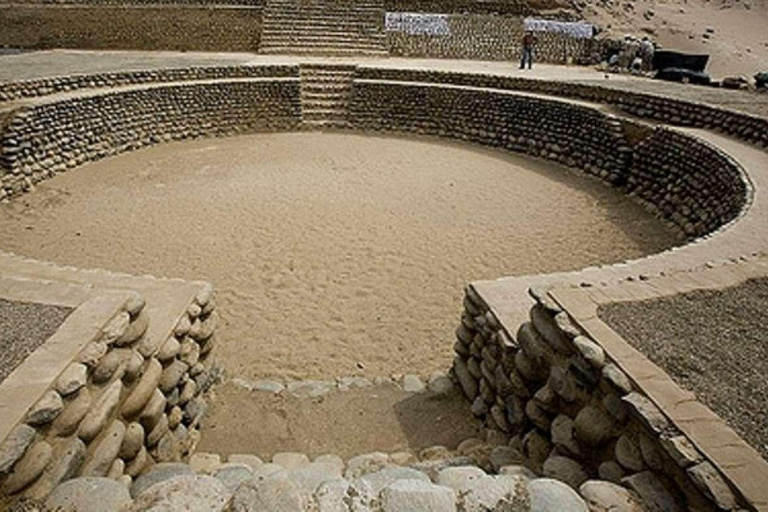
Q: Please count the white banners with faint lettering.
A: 2